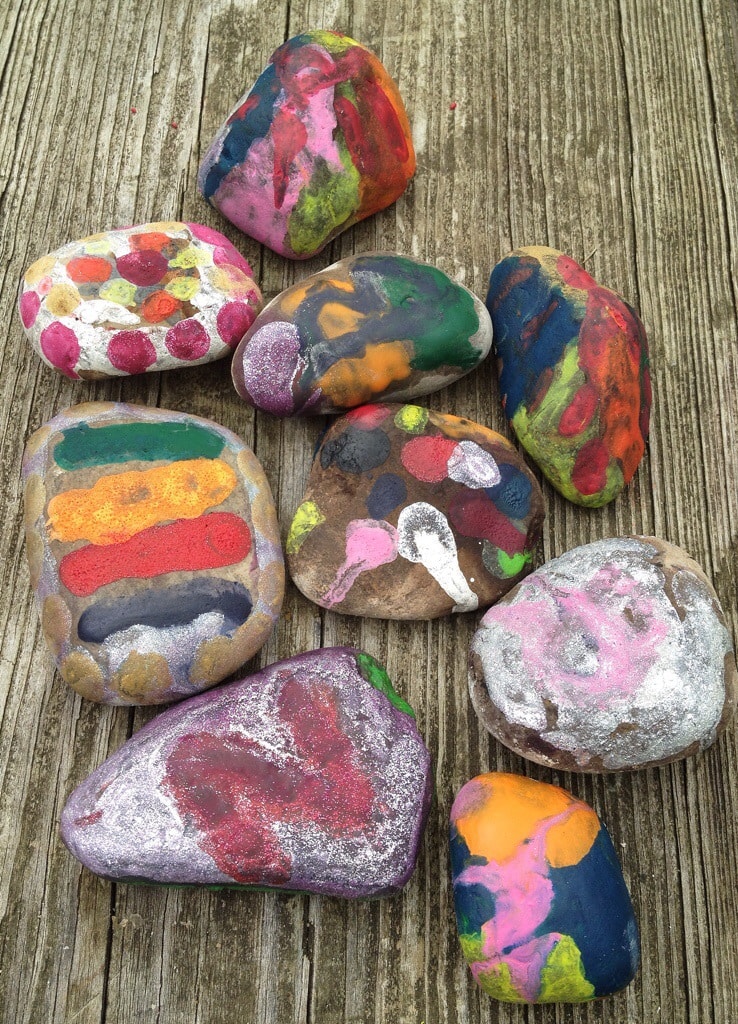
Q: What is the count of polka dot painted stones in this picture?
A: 2